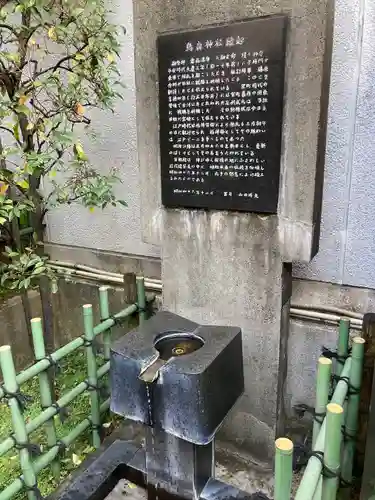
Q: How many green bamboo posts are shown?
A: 10